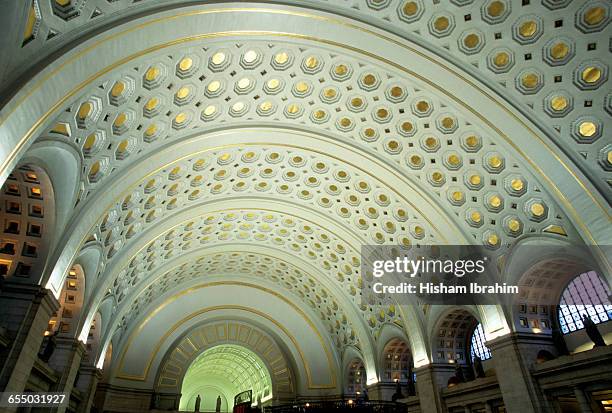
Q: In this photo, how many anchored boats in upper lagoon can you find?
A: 0